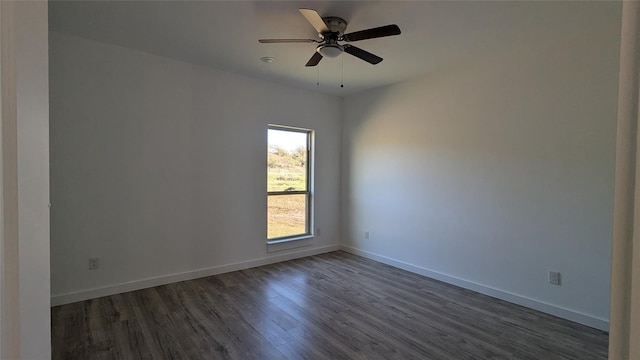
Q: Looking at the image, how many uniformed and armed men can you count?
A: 0